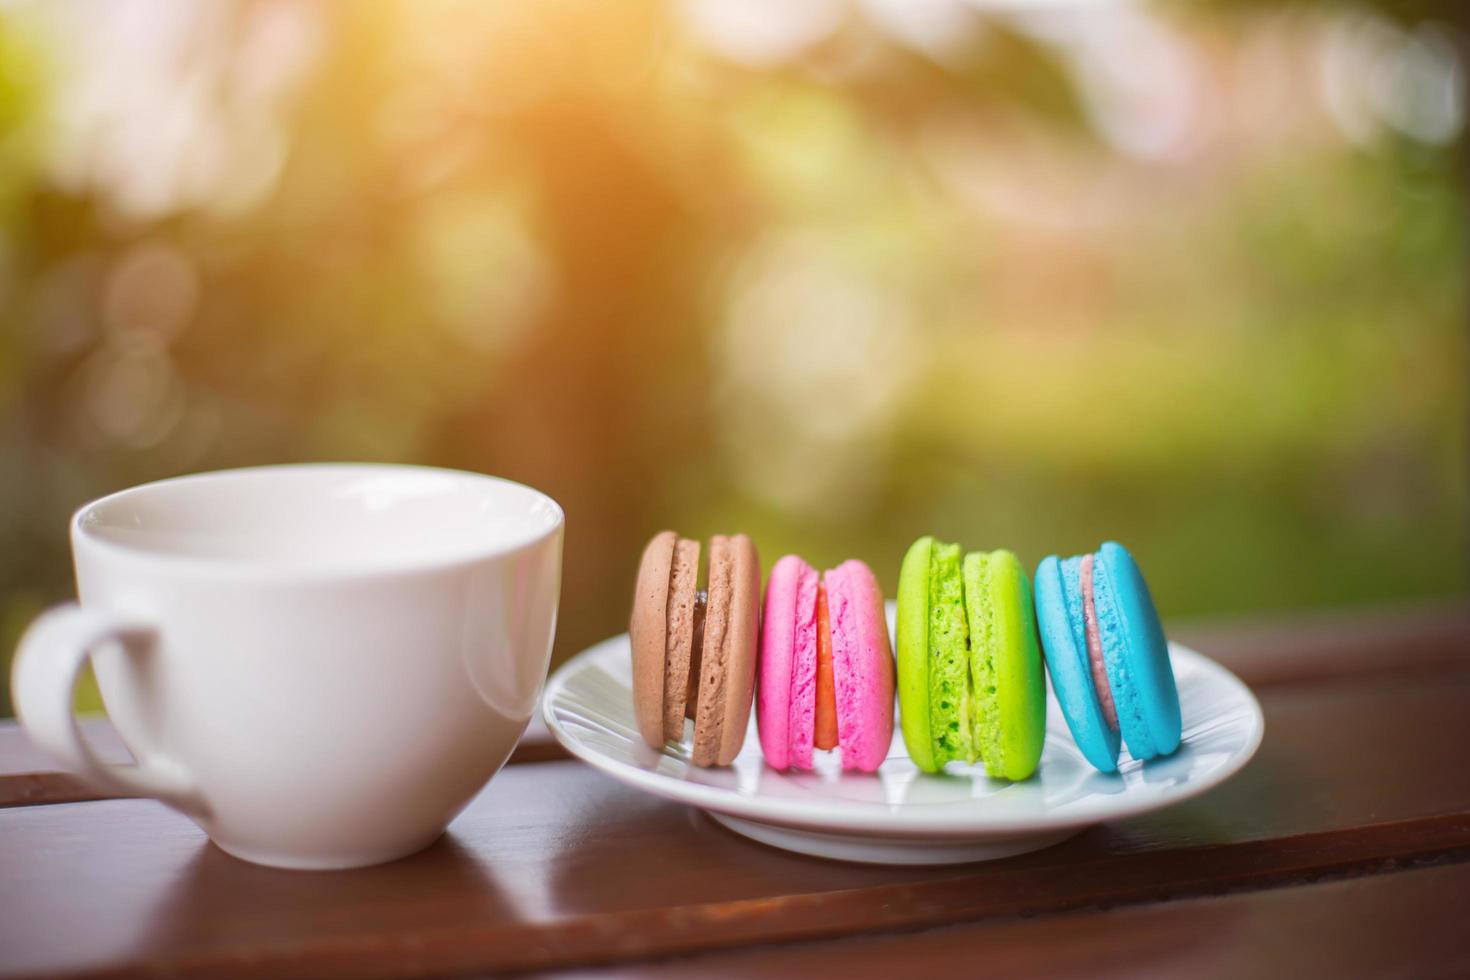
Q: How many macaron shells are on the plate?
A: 8